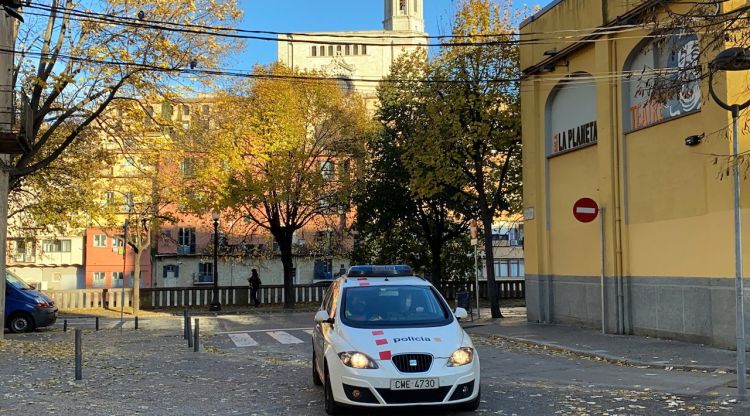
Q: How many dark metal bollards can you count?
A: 7